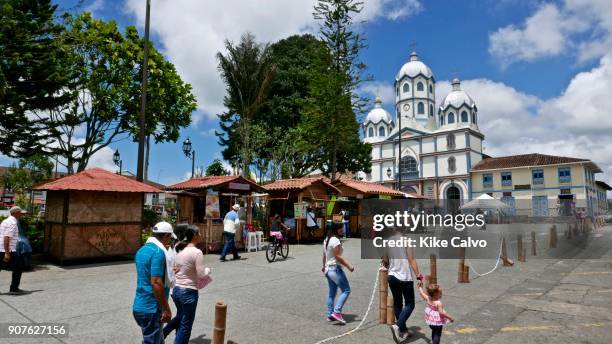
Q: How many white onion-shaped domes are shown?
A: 3